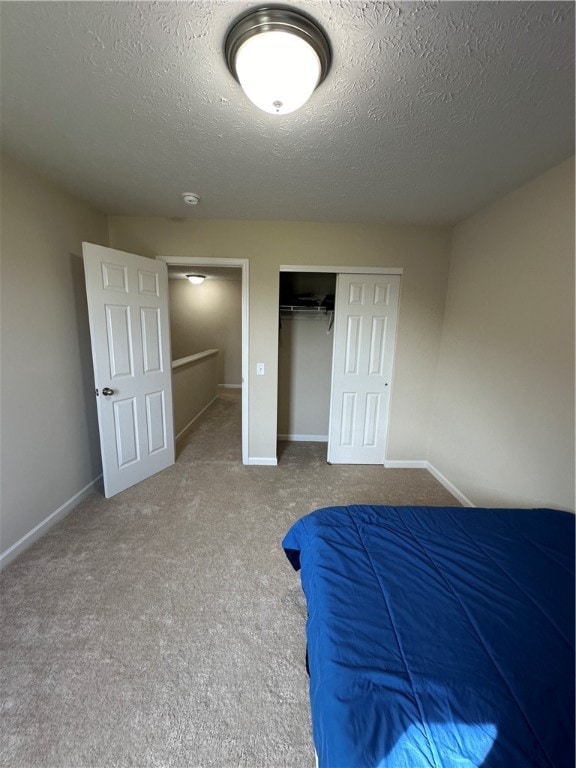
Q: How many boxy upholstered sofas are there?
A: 0